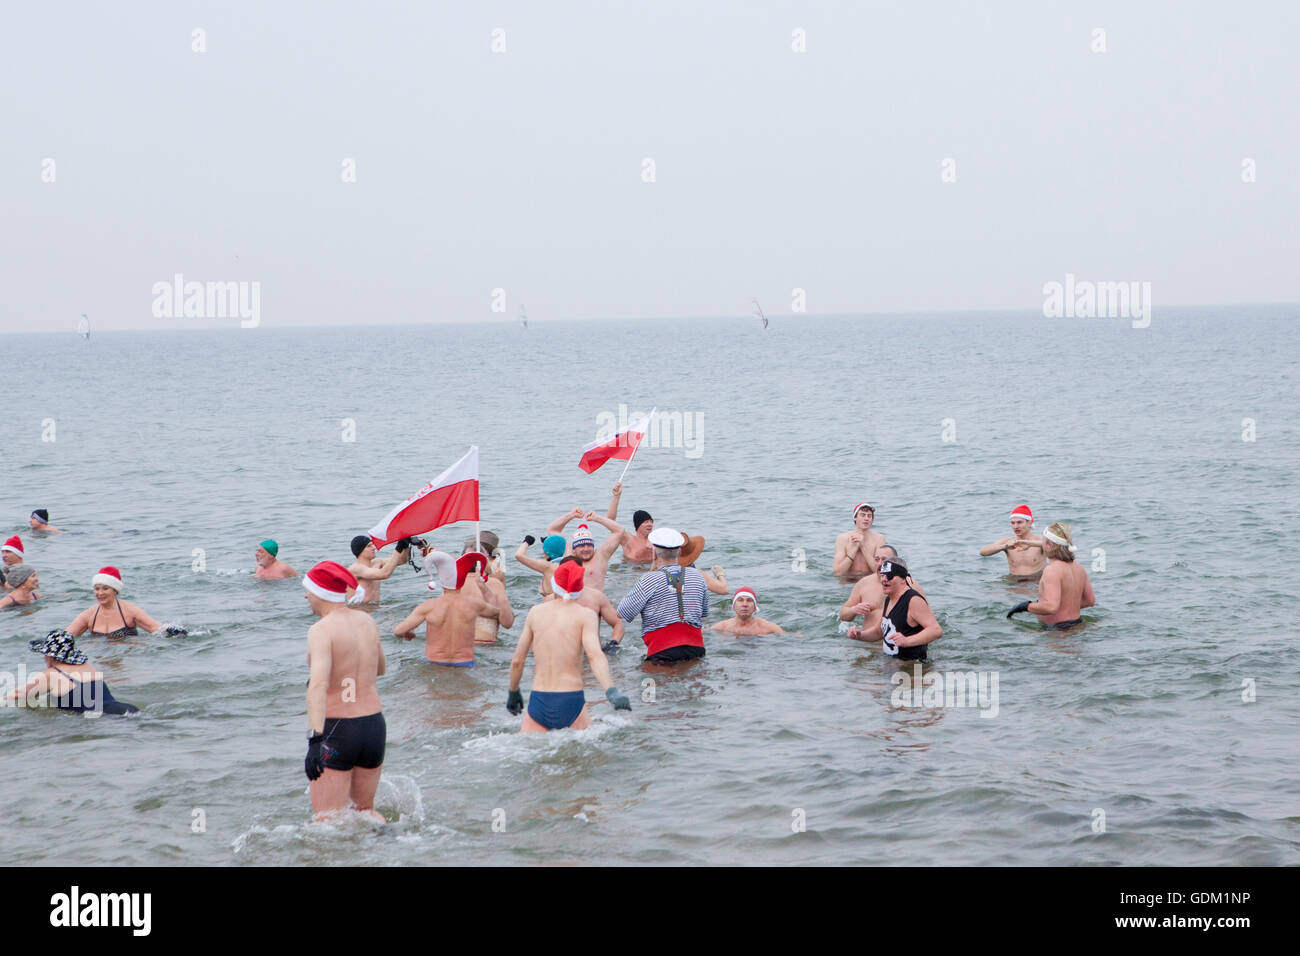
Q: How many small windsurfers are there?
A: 3